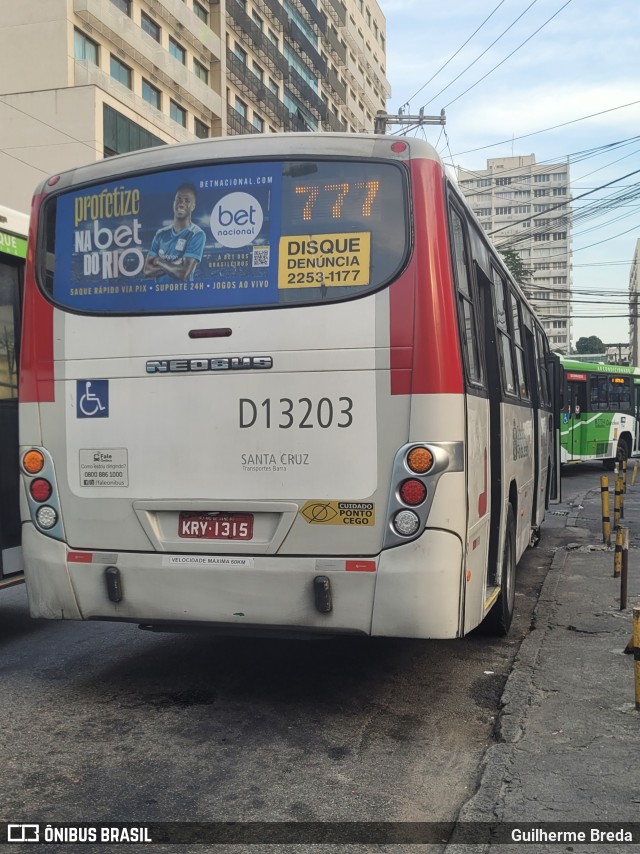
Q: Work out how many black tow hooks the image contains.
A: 2